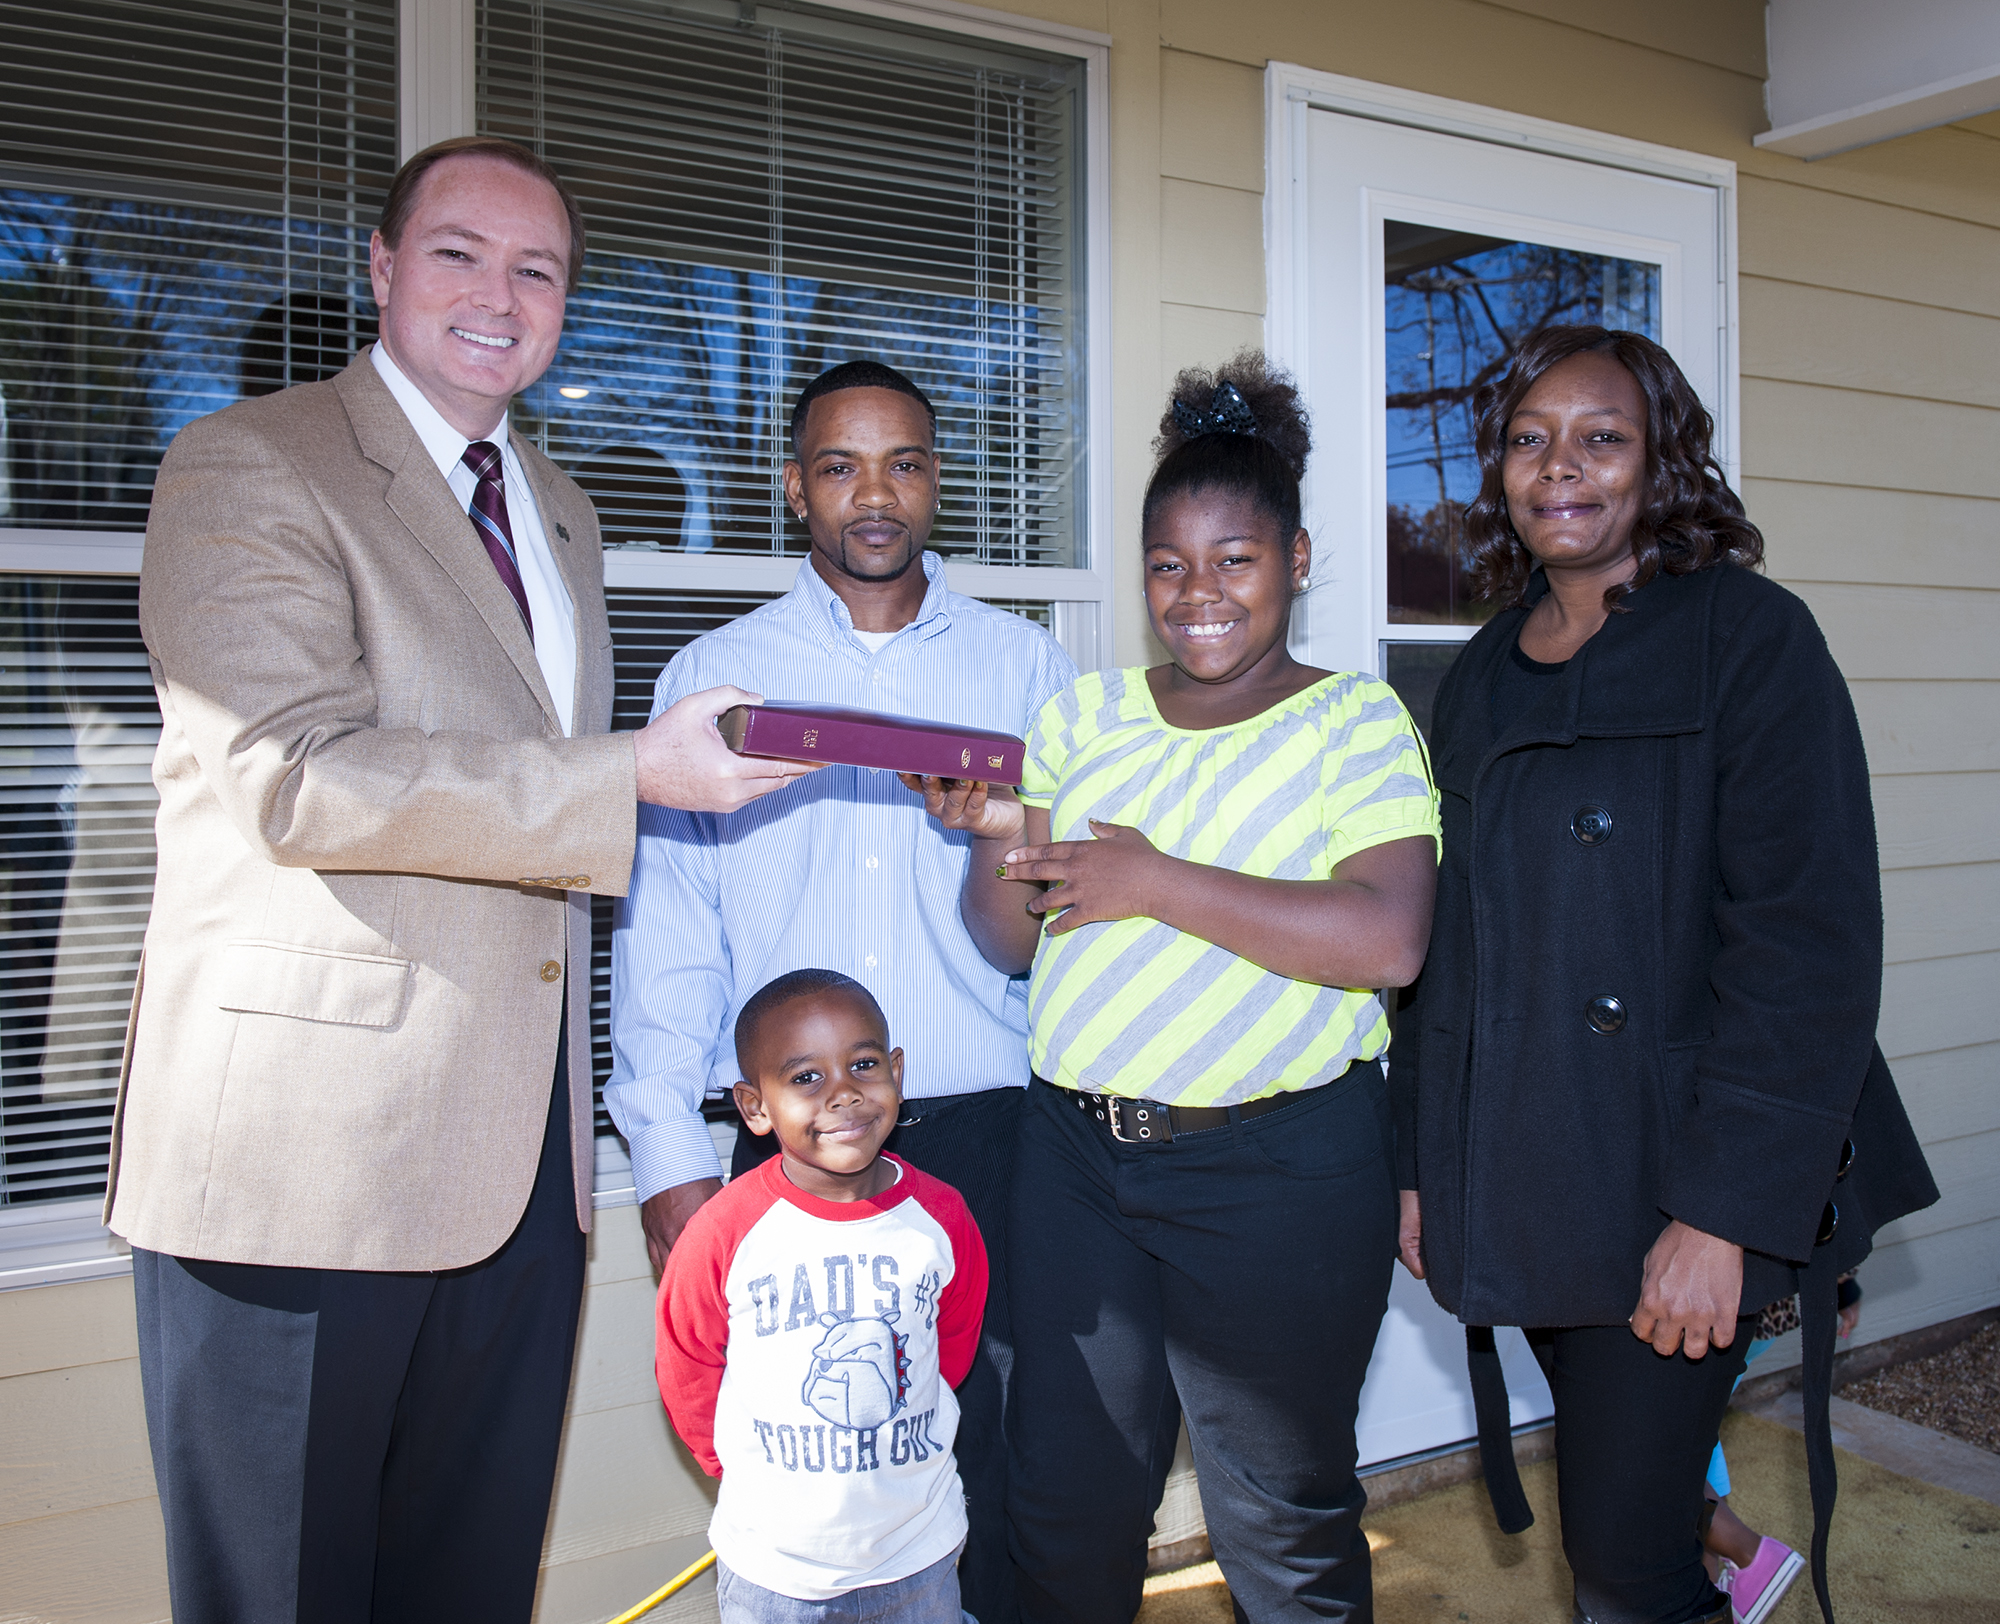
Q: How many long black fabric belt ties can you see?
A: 2